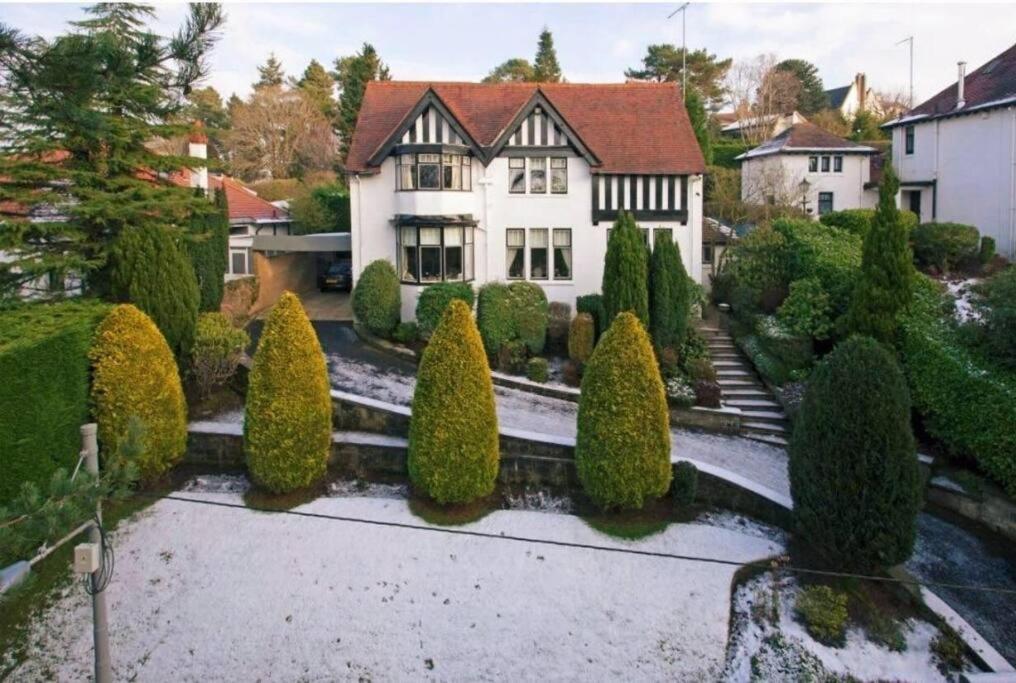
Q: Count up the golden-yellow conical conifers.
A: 4